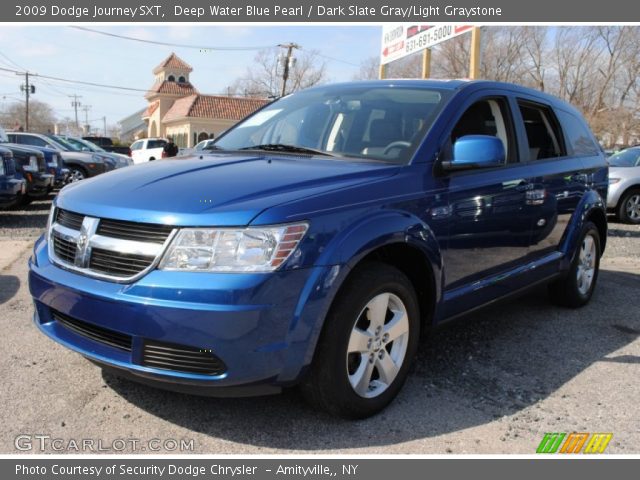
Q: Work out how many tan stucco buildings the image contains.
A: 1